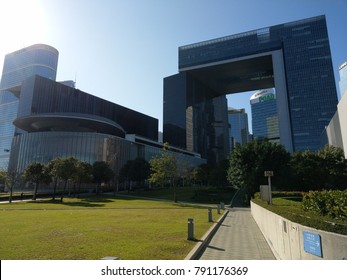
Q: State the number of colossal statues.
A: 0